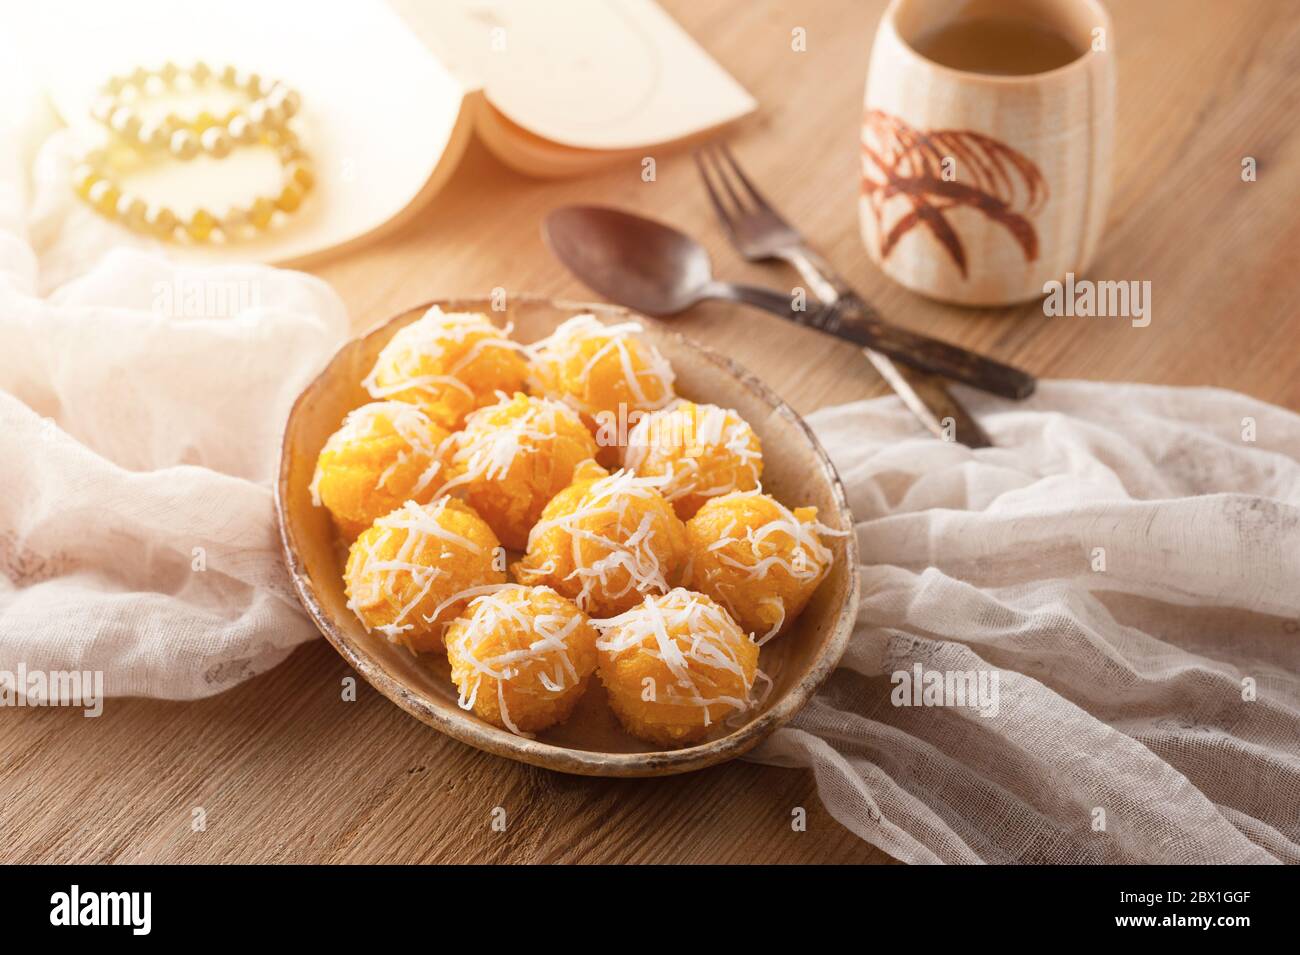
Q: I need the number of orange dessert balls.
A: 10